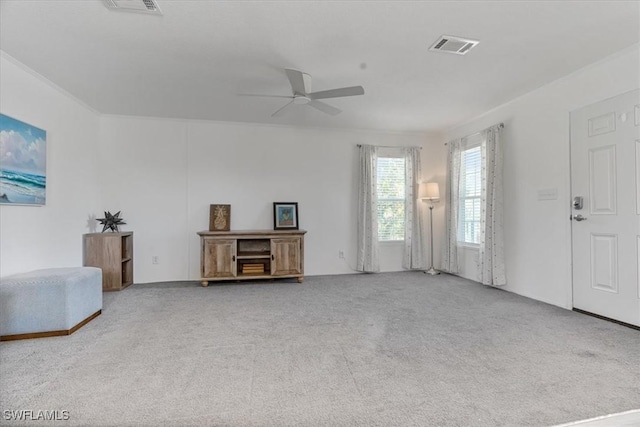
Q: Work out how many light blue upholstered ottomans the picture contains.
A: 1